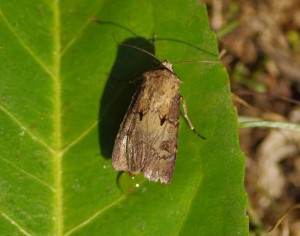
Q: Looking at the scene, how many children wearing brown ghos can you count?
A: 0